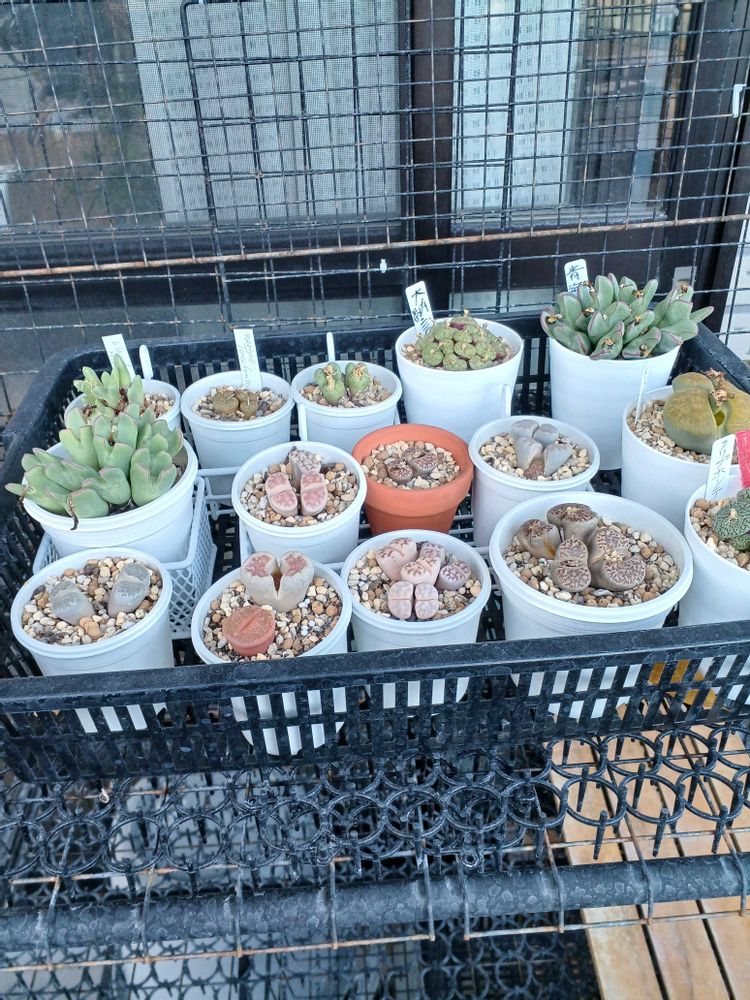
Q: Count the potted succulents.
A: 15